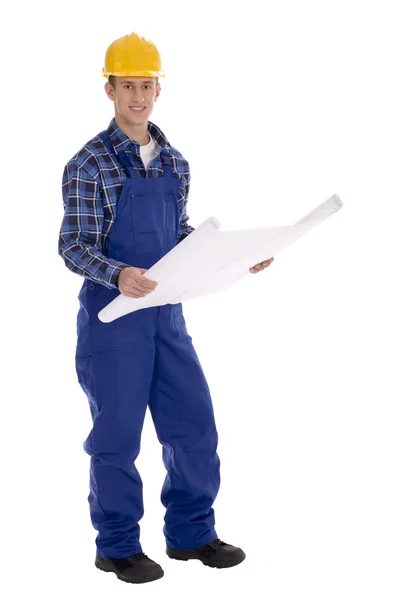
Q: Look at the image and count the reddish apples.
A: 0